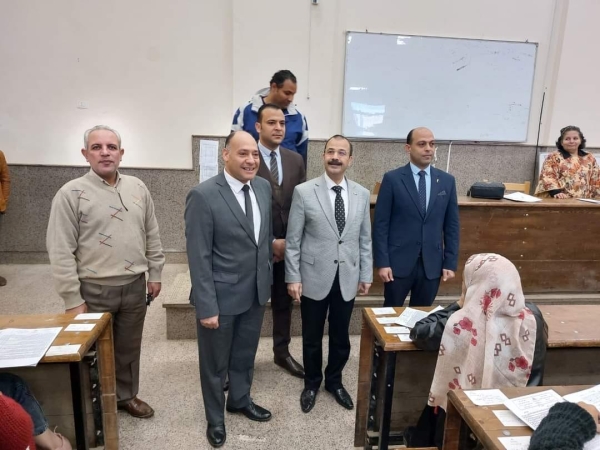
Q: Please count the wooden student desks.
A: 3